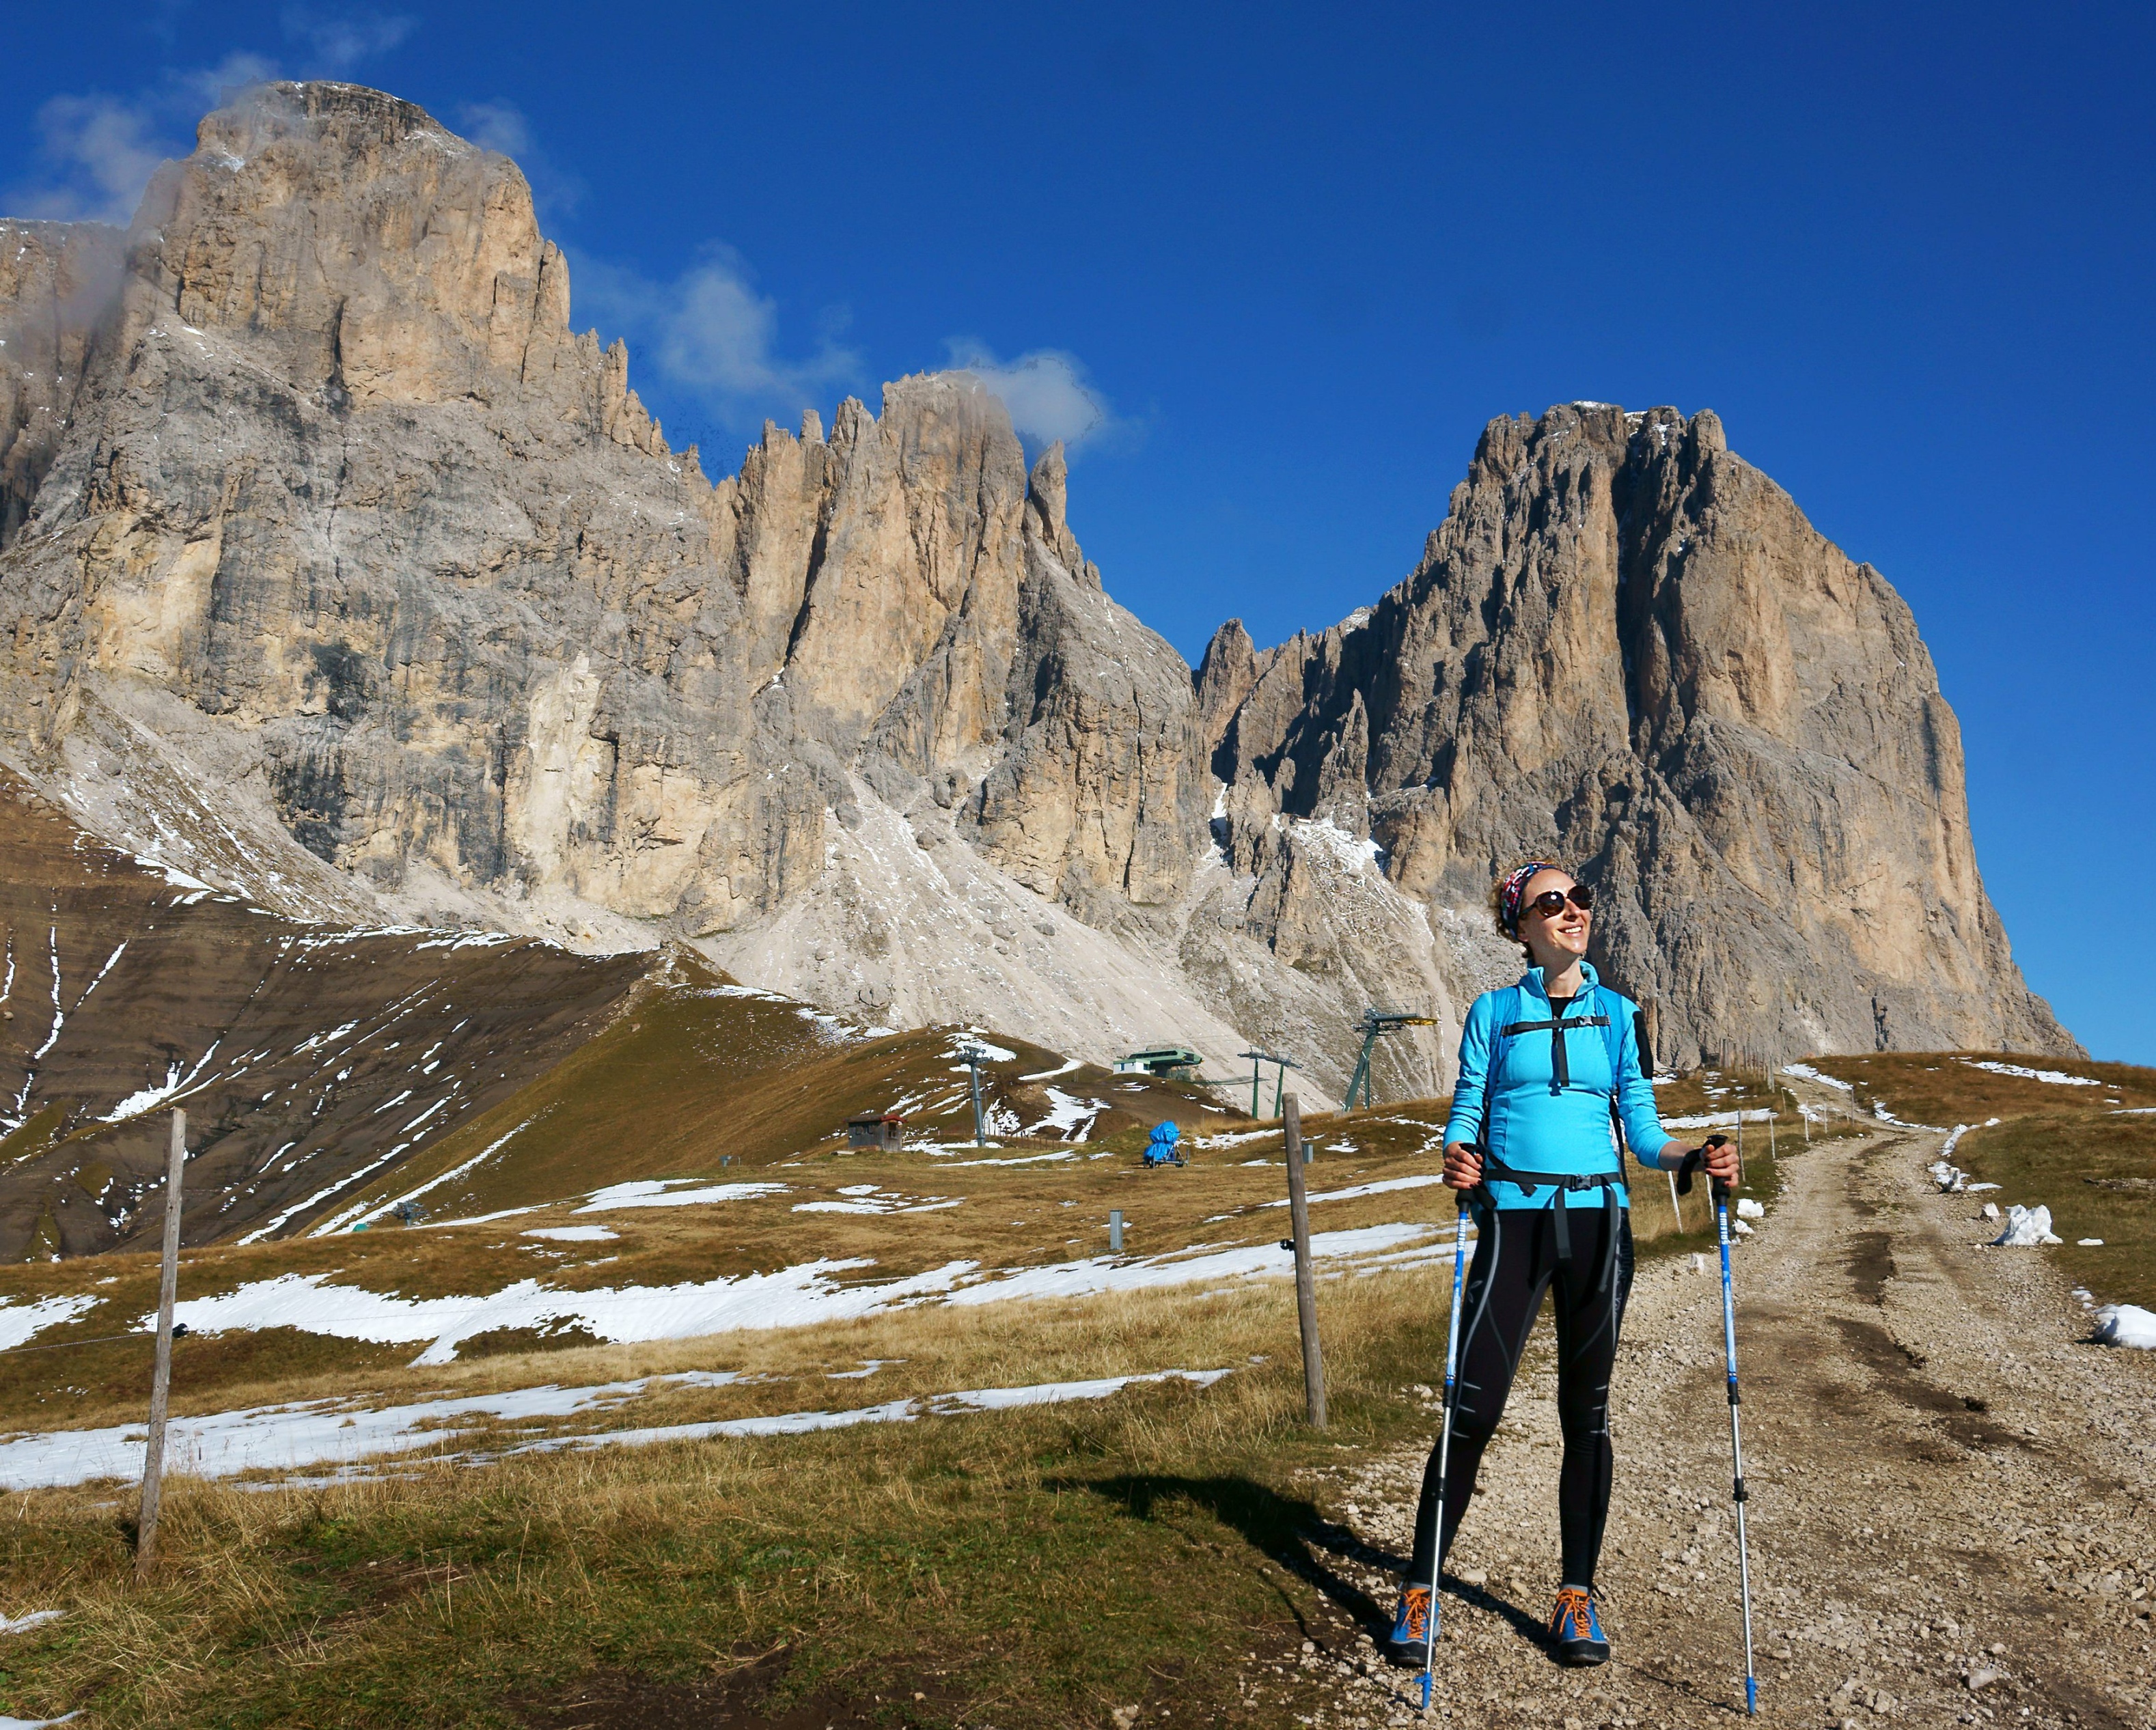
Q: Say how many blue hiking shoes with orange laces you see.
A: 2